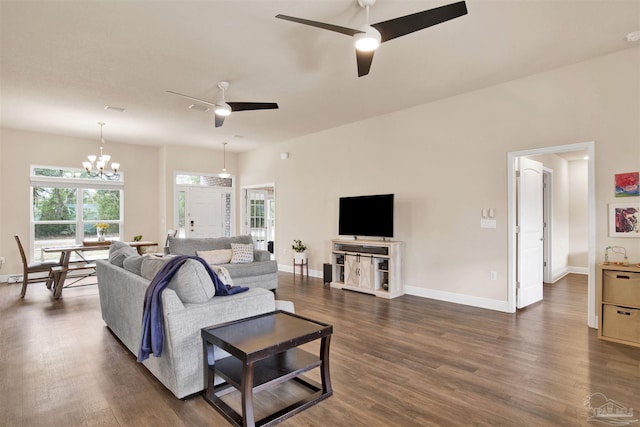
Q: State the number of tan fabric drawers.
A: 2